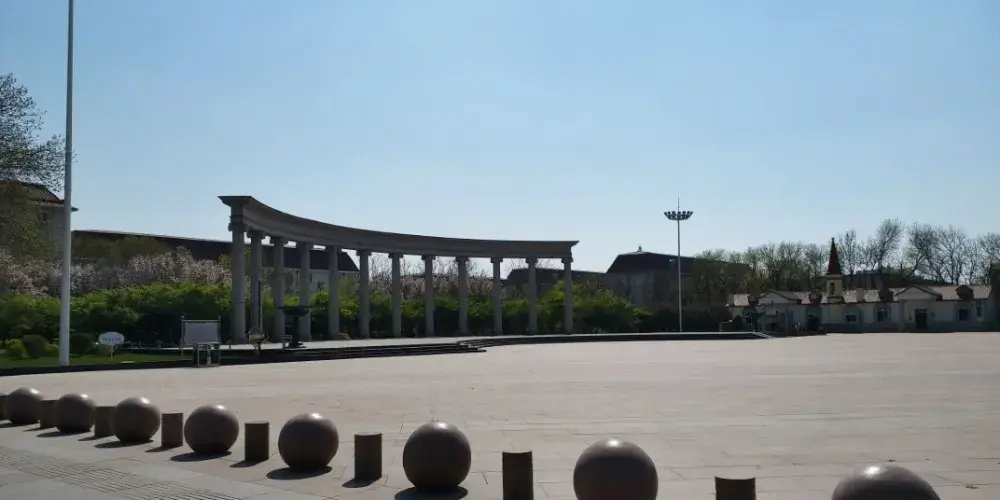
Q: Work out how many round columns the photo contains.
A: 12